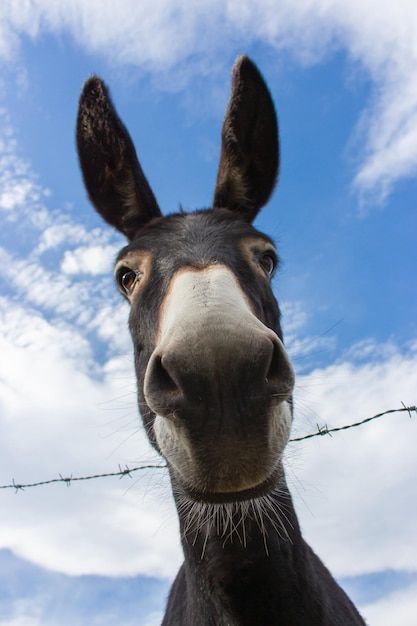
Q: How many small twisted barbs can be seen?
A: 5